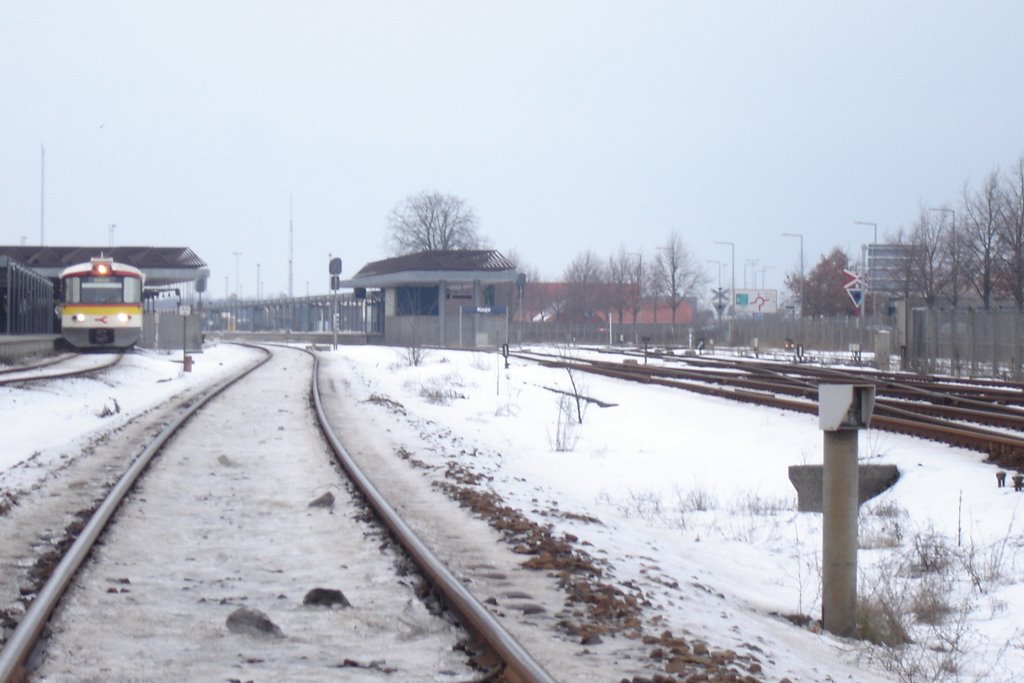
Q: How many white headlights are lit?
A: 2